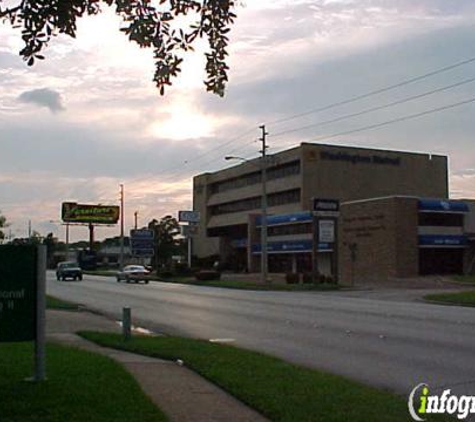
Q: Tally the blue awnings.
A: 4